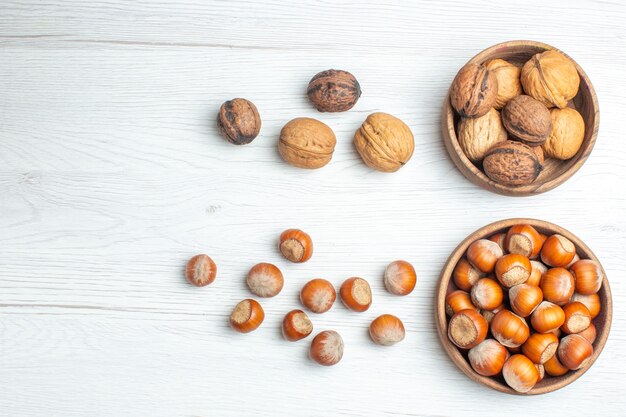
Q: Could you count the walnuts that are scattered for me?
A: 4